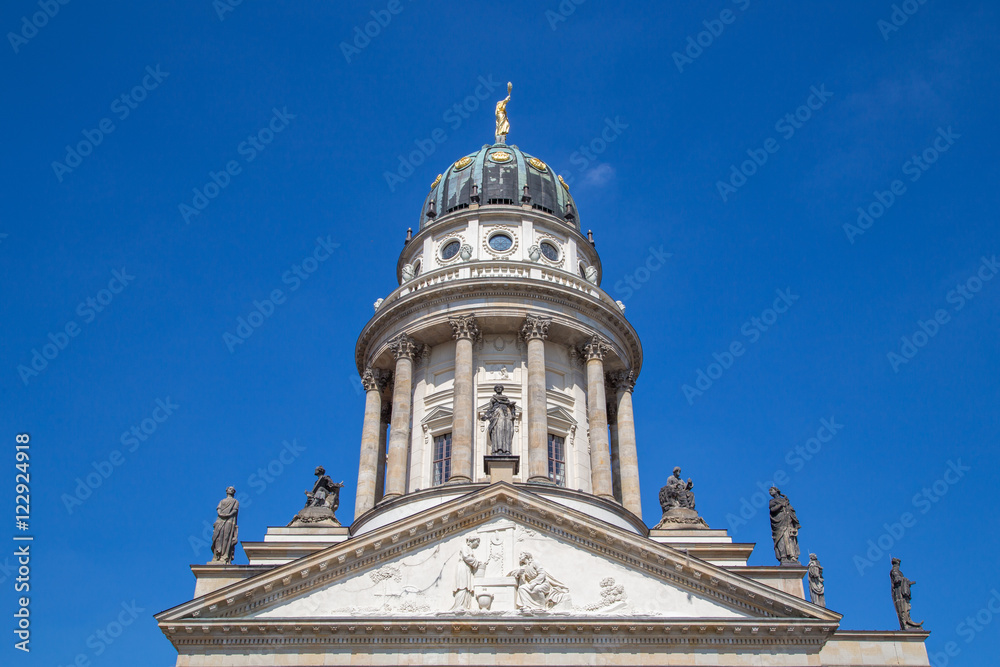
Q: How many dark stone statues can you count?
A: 7